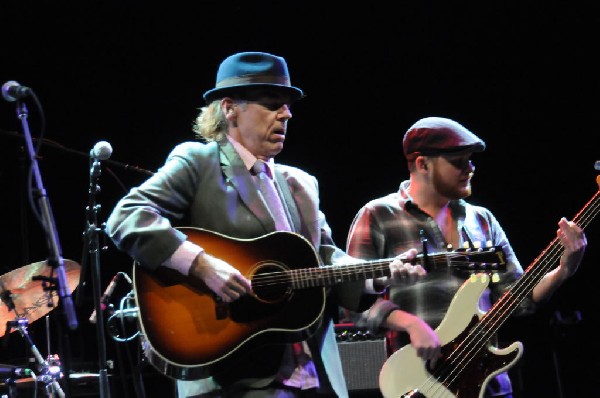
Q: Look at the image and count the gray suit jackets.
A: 1